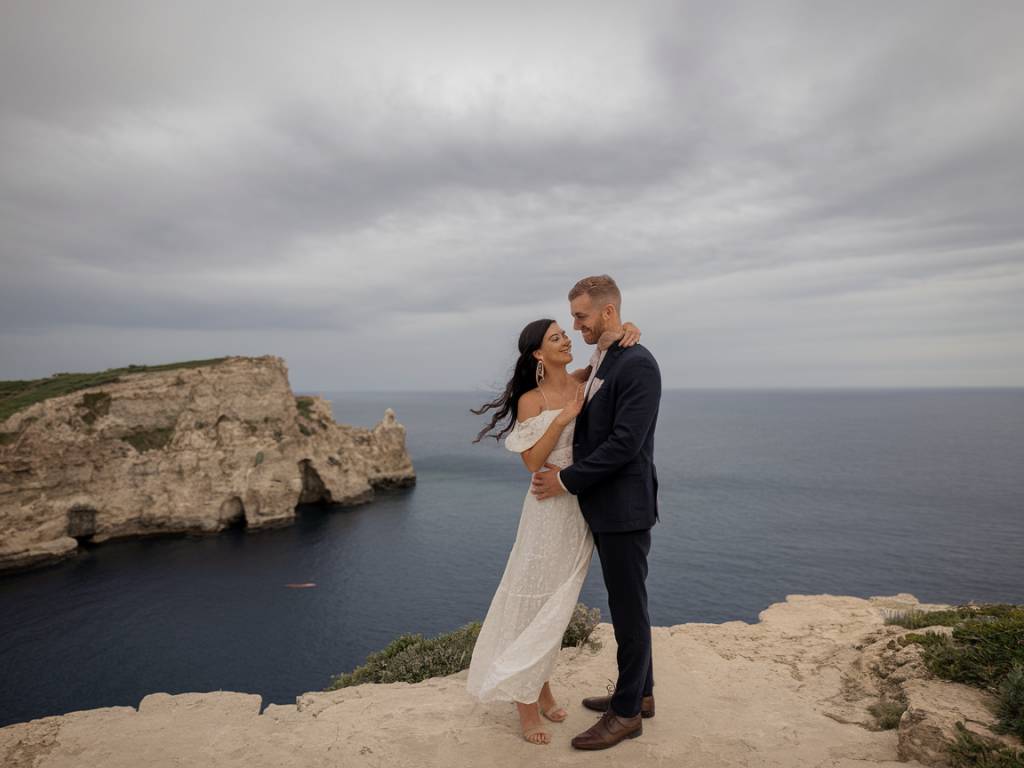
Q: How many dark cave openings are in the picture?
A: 3